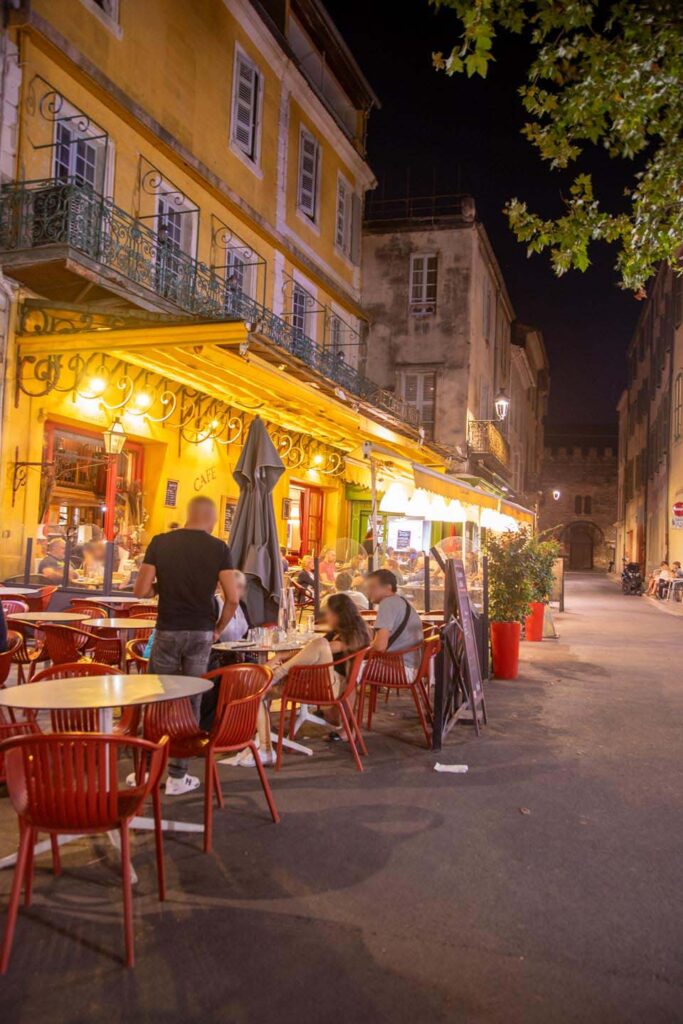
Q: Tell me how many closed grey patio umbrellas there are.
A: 1